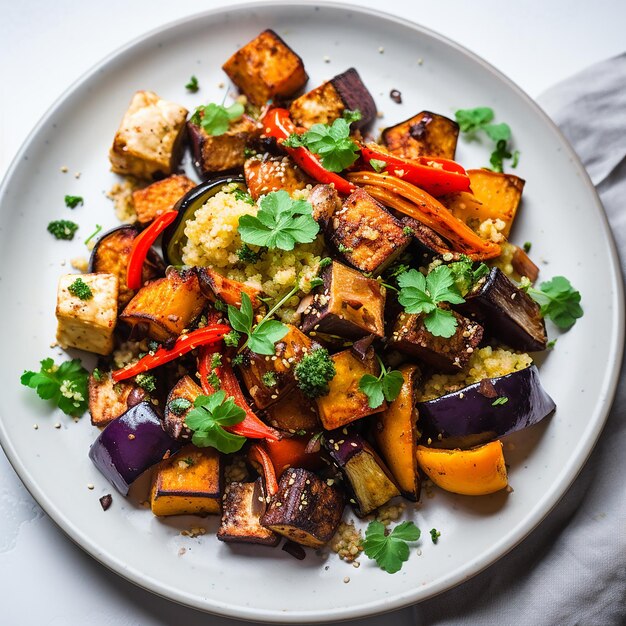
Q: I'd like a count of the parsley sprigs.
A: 11